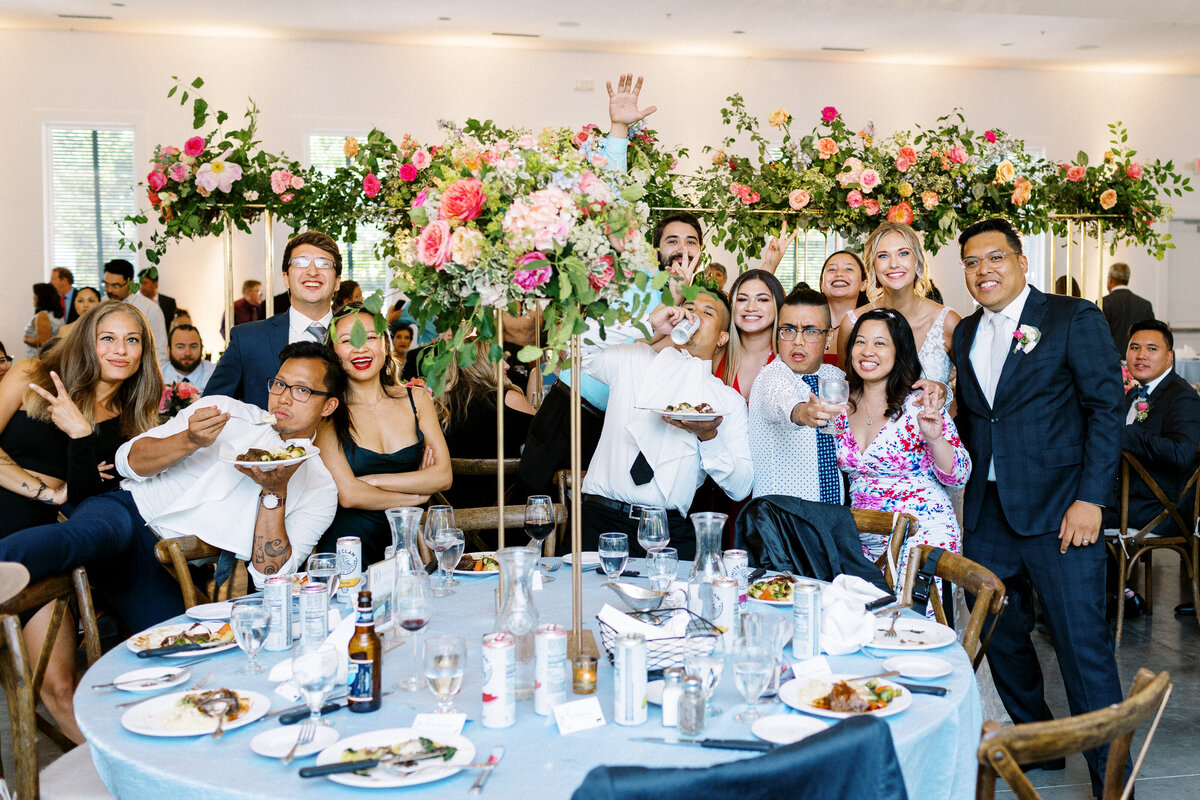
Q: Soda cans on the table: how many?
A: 9